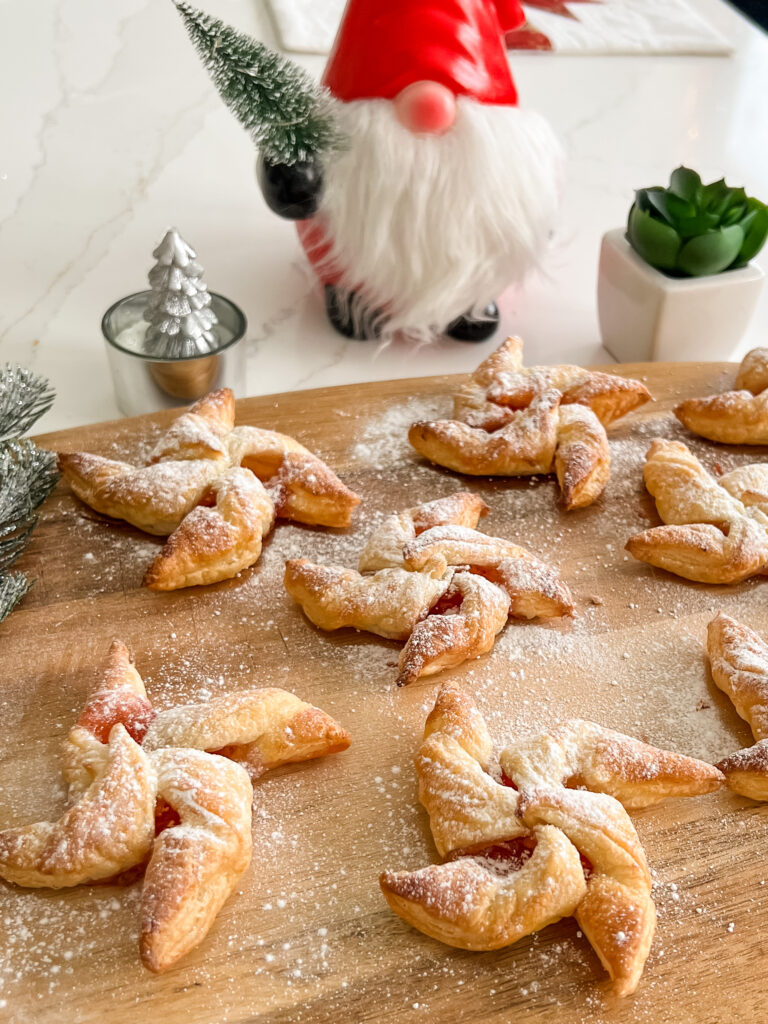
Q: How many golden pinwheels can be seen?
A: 8